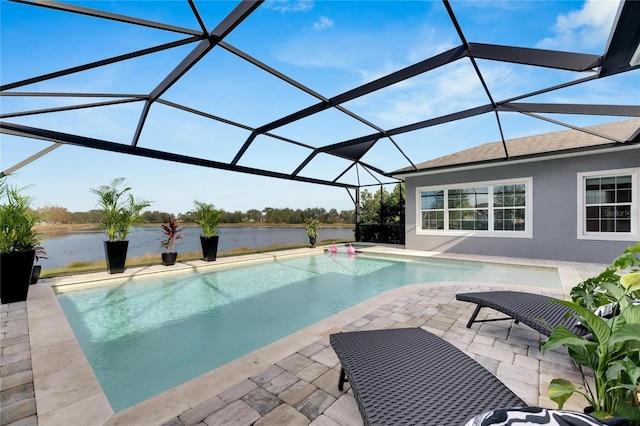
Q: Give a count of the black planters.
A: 6